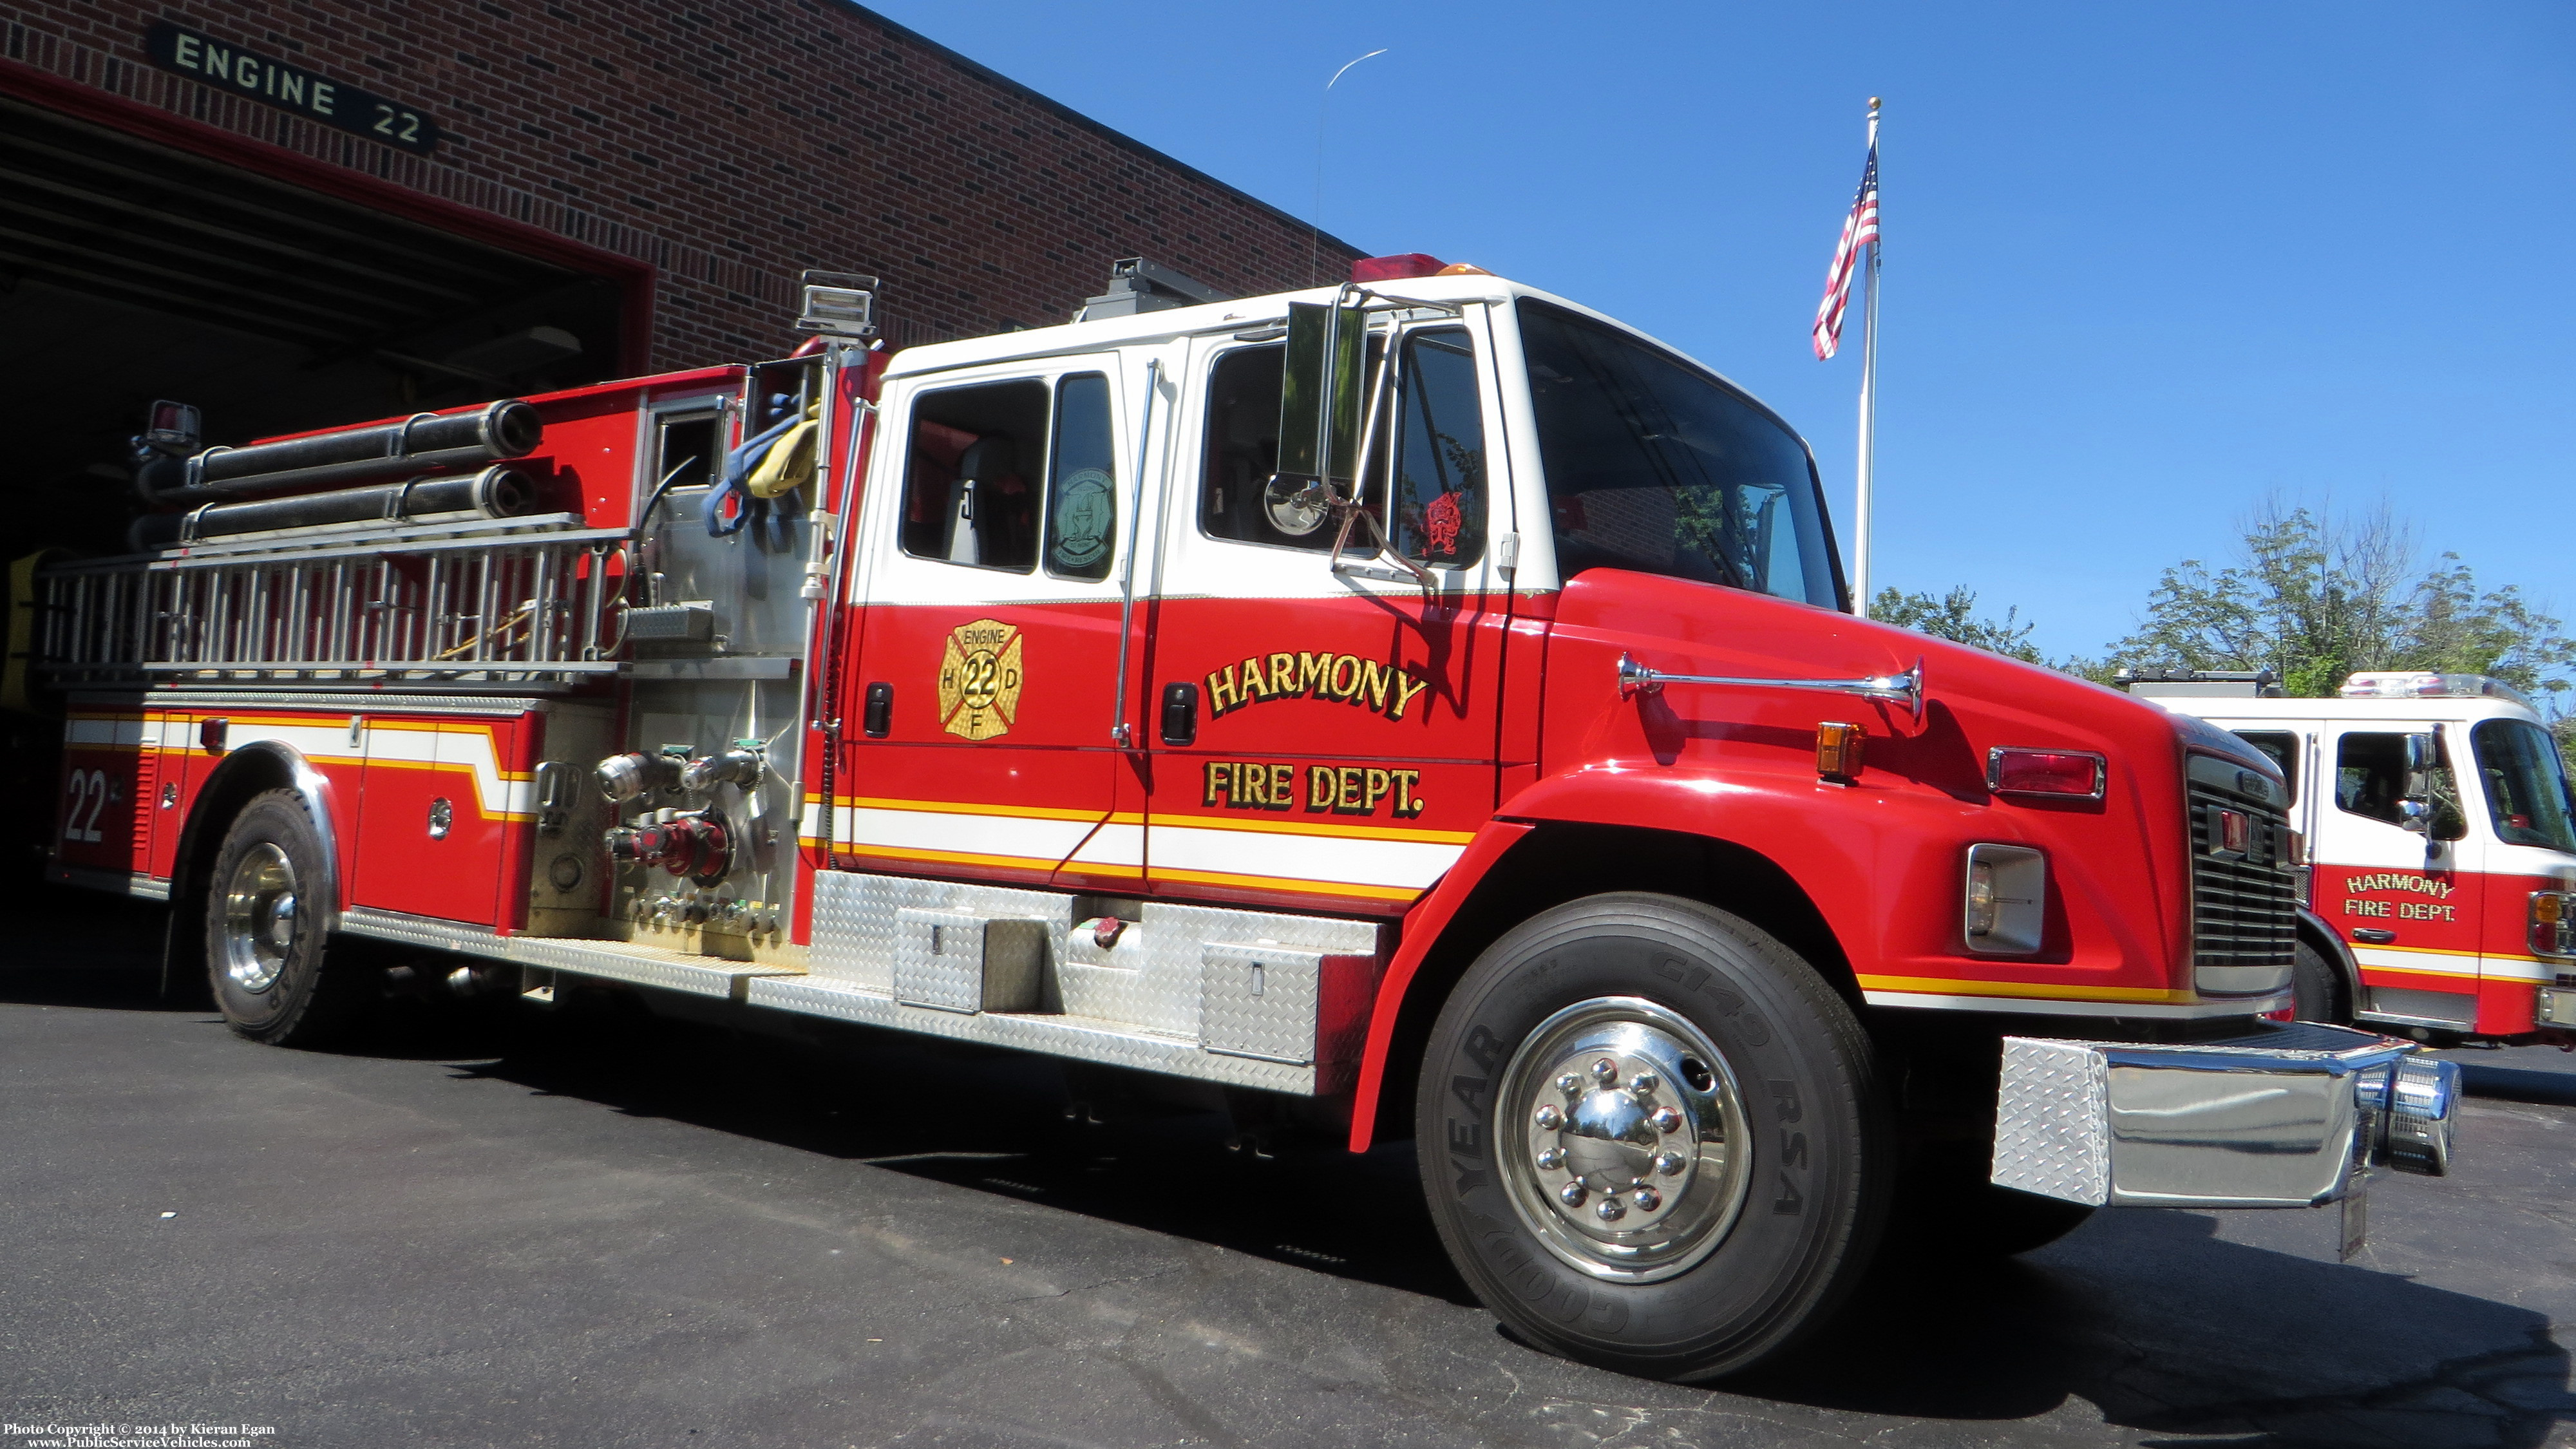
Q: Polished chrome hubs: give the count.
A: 2